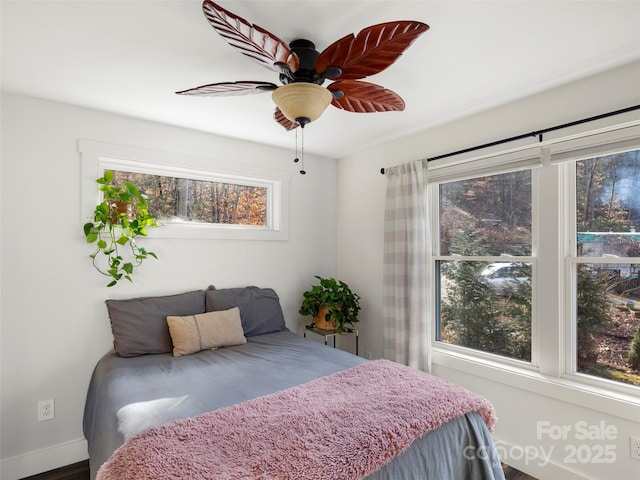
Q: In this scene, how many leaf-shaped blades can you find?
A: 5